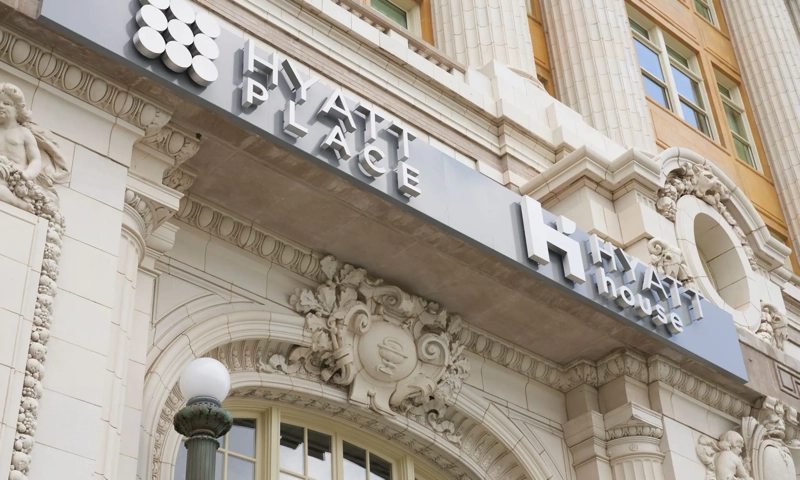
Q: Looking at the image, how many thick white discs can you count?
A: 9